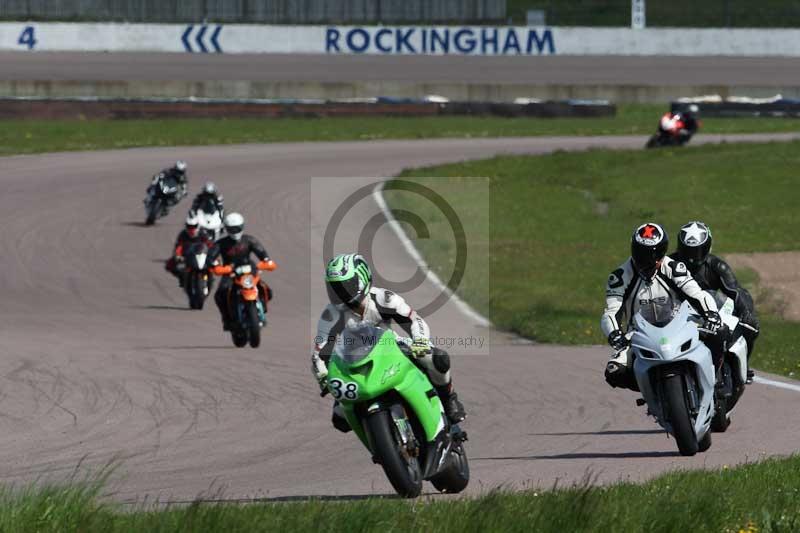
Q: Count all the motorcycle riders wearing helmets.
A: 8